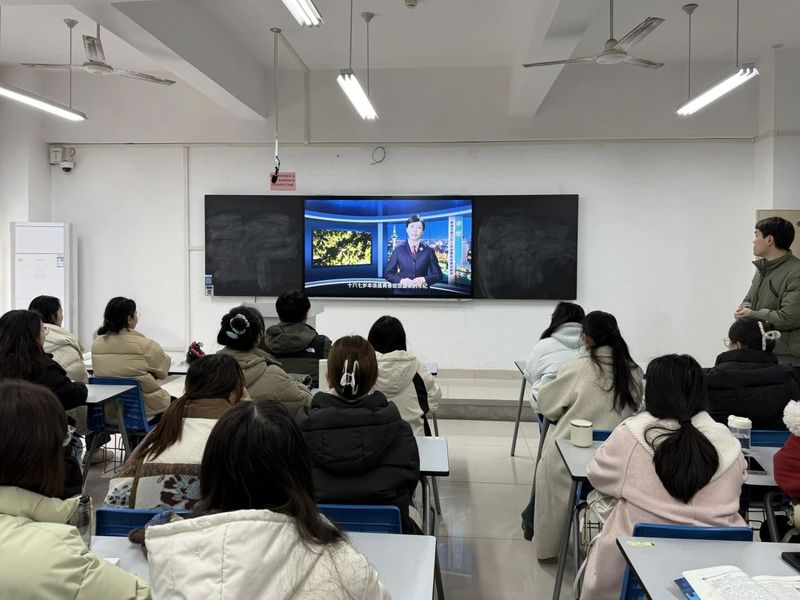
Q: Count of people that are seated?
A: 15